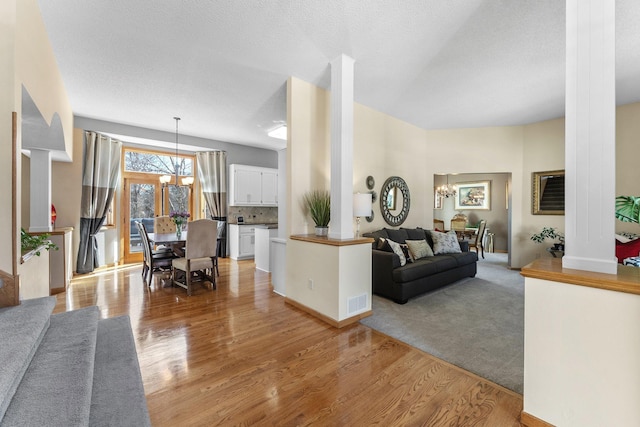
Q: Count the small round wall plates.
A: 3